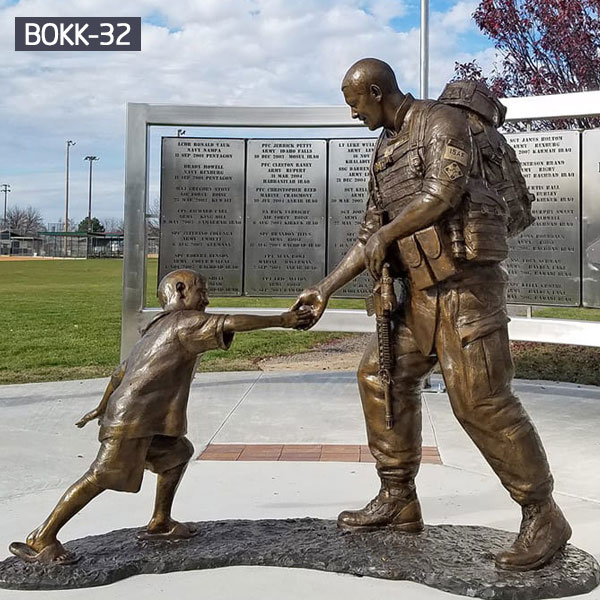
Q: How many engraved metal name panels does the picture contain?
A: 5